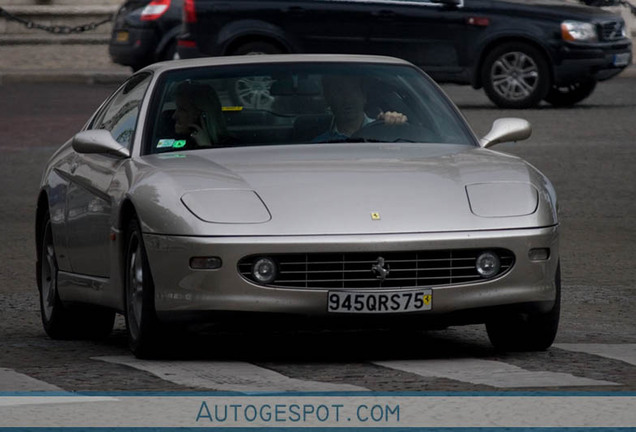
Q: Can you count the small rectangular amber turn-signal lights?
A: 2